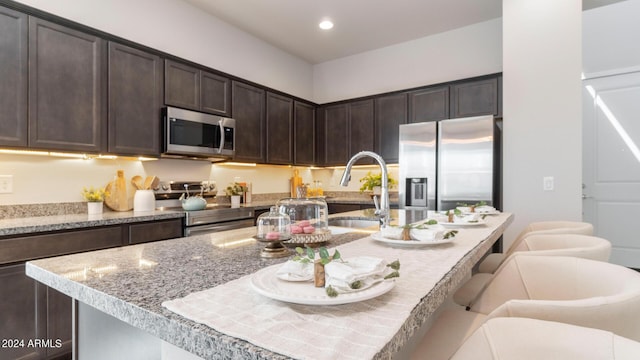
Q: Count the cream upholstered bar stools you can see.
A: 4